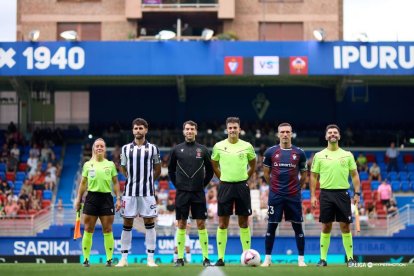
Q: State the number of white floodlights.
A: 6